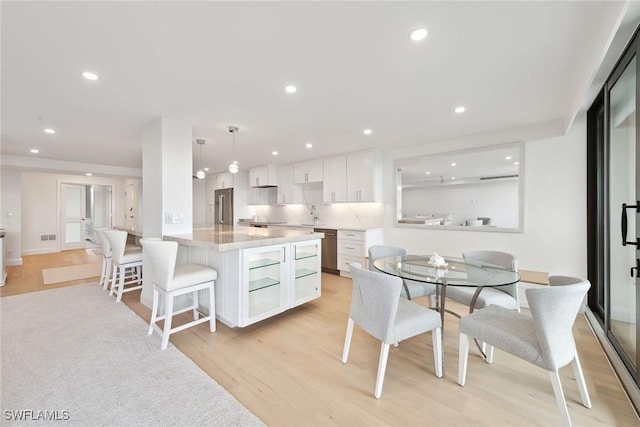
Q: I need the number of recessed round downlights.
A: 12